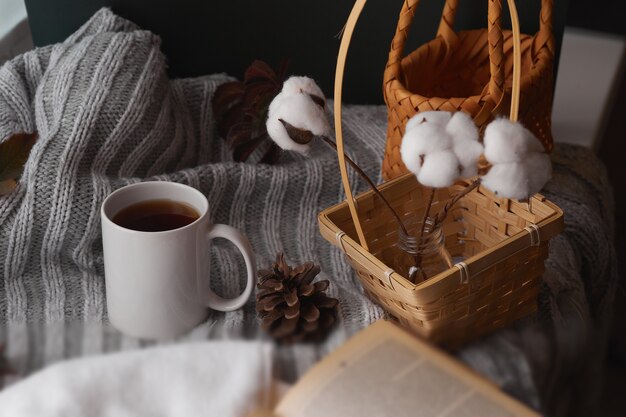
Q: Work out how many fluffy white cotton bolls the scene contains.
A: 3